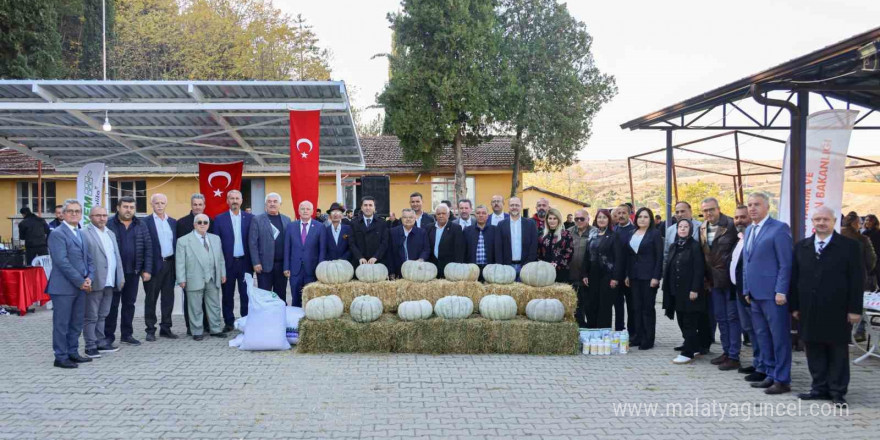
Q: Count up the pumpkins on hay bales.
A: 12